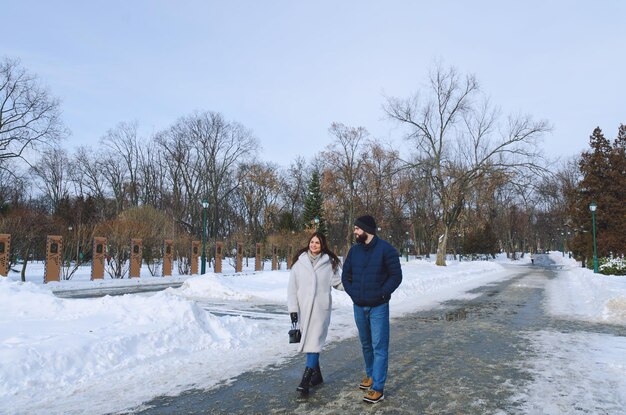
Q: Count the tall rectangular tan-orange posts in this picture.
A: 11